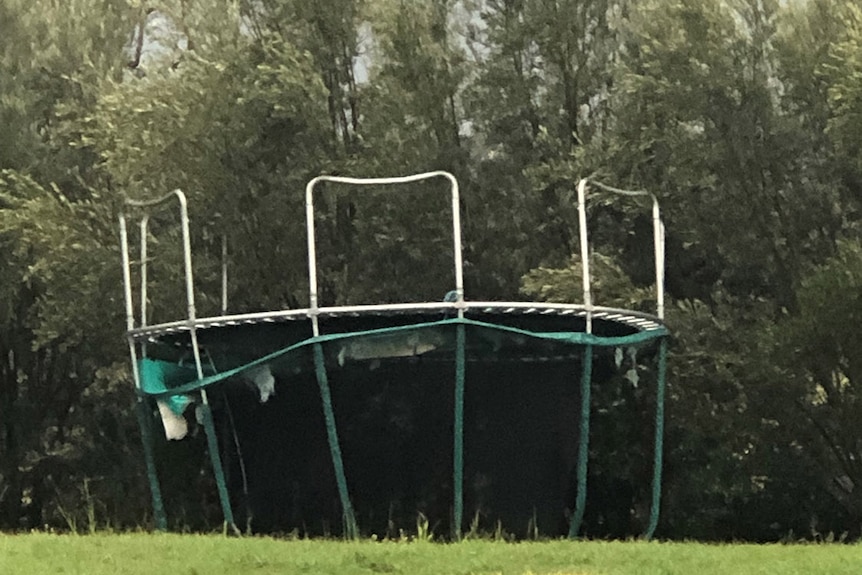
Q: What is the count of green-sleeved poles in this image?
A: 6